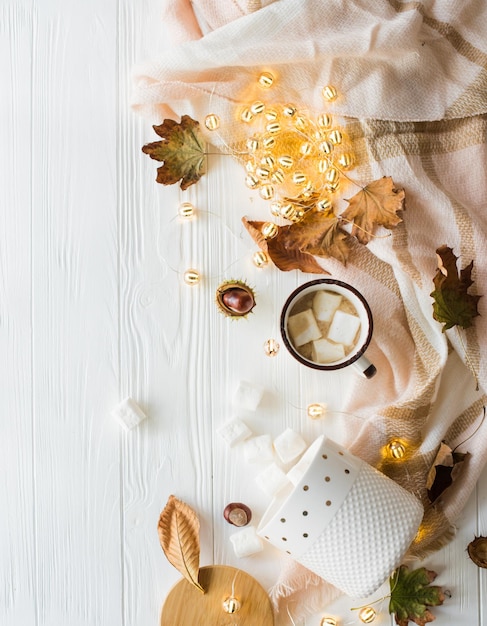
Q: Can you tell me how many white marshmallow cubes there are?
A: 12